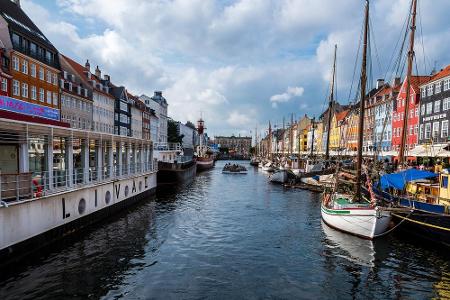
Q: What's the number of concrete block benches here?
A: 0